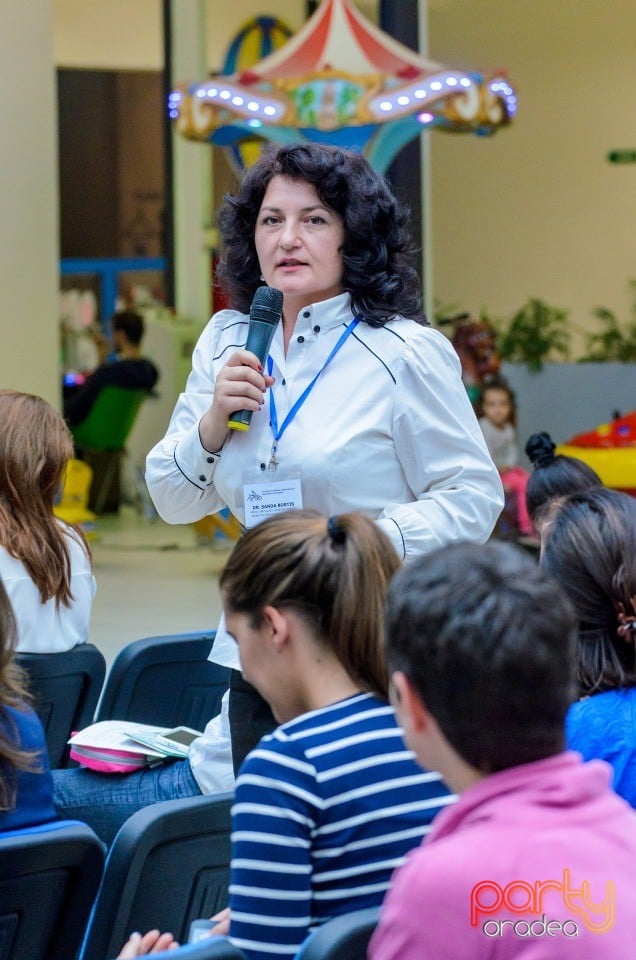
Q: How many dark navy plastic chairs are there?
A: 6